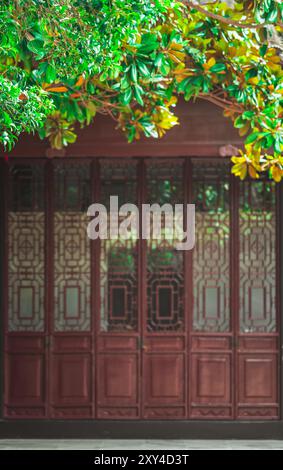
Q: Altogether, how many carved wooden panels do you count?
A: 6